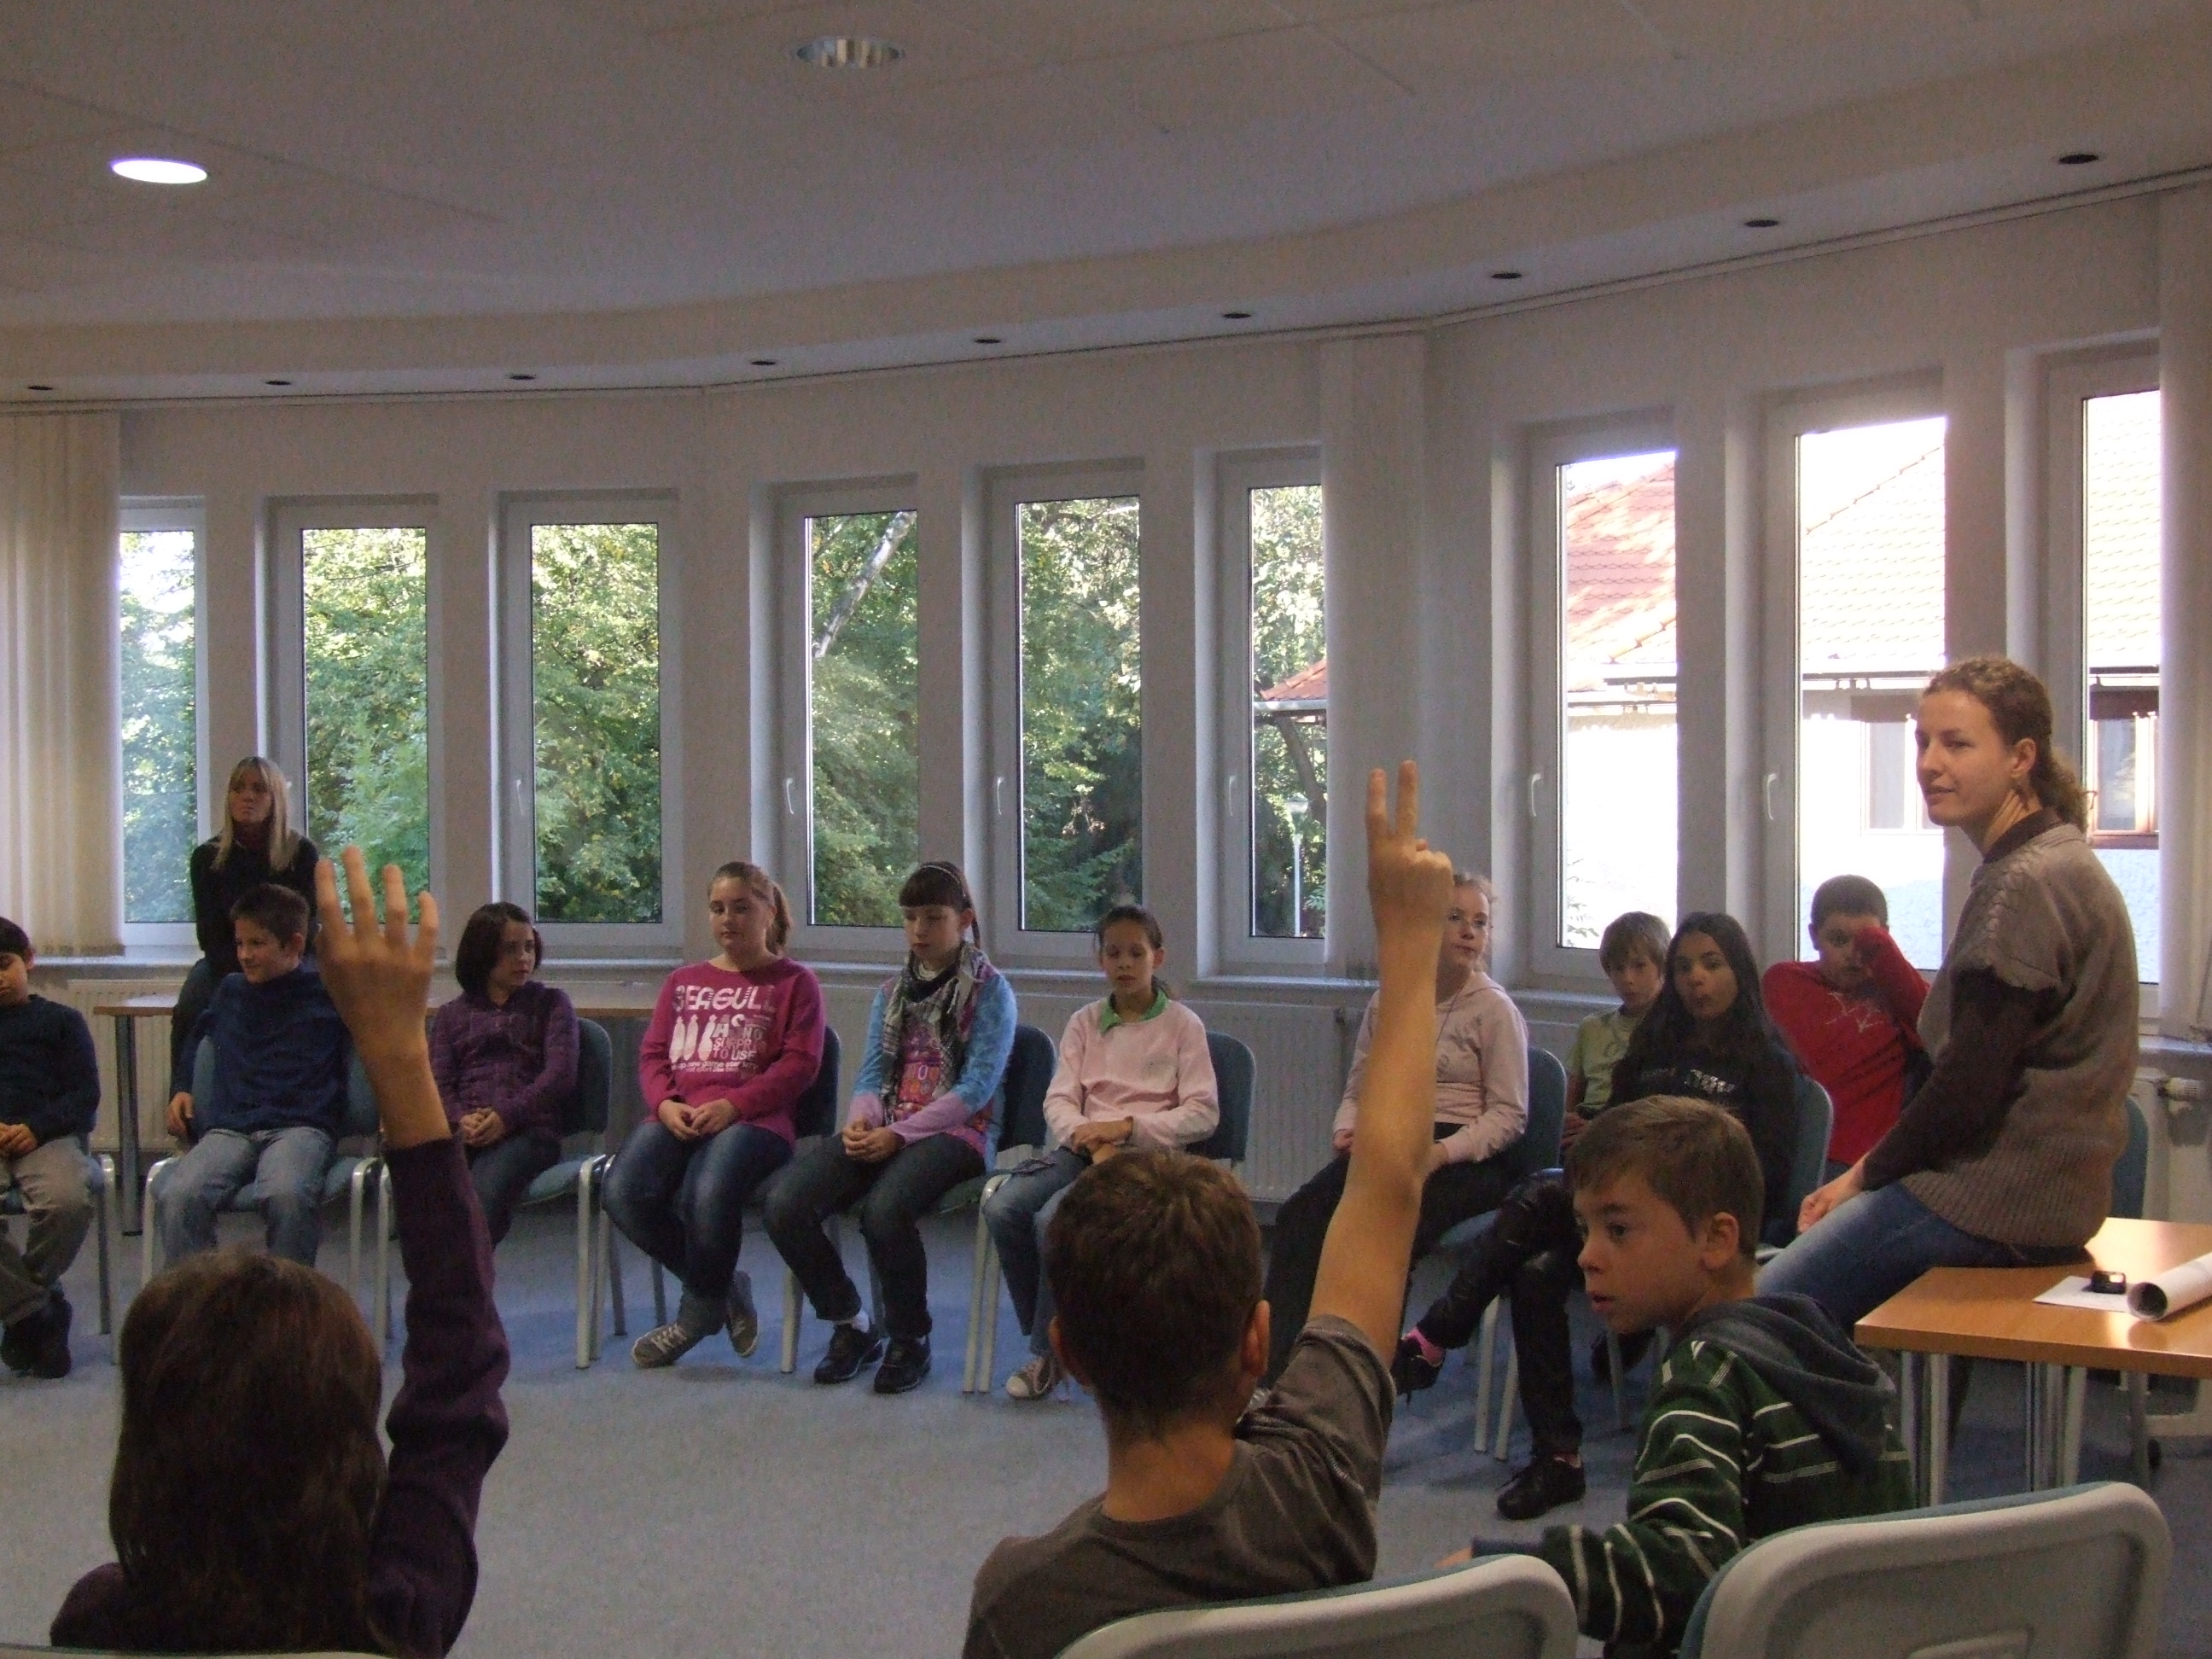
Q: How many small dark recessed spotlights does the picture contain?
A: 9